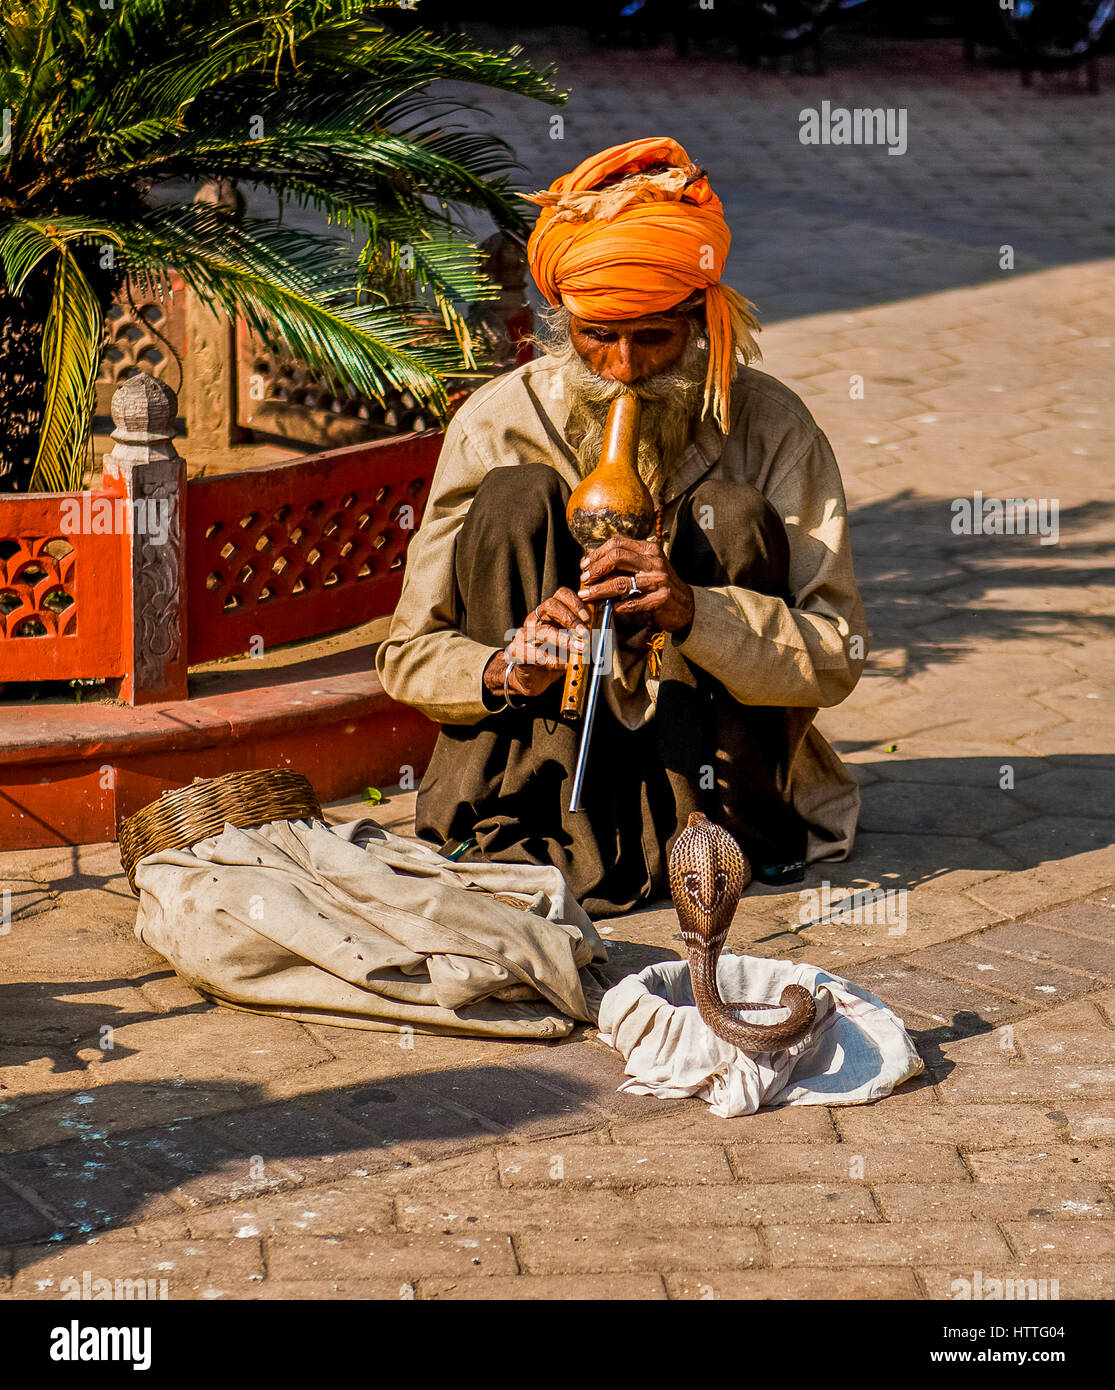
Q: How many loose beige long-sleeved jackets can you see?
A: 1